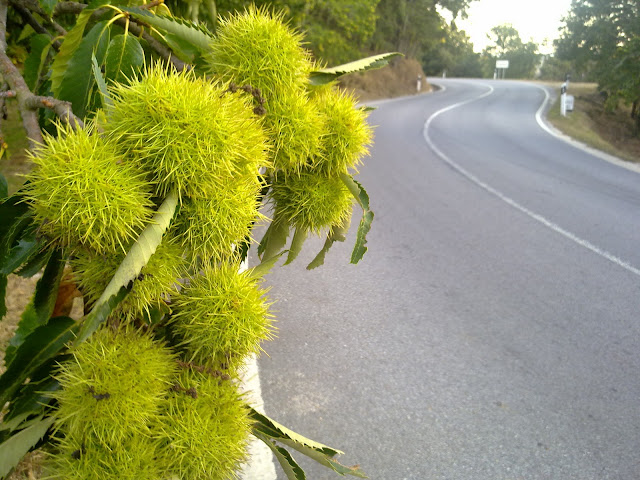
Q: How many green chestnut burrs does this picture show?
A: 12